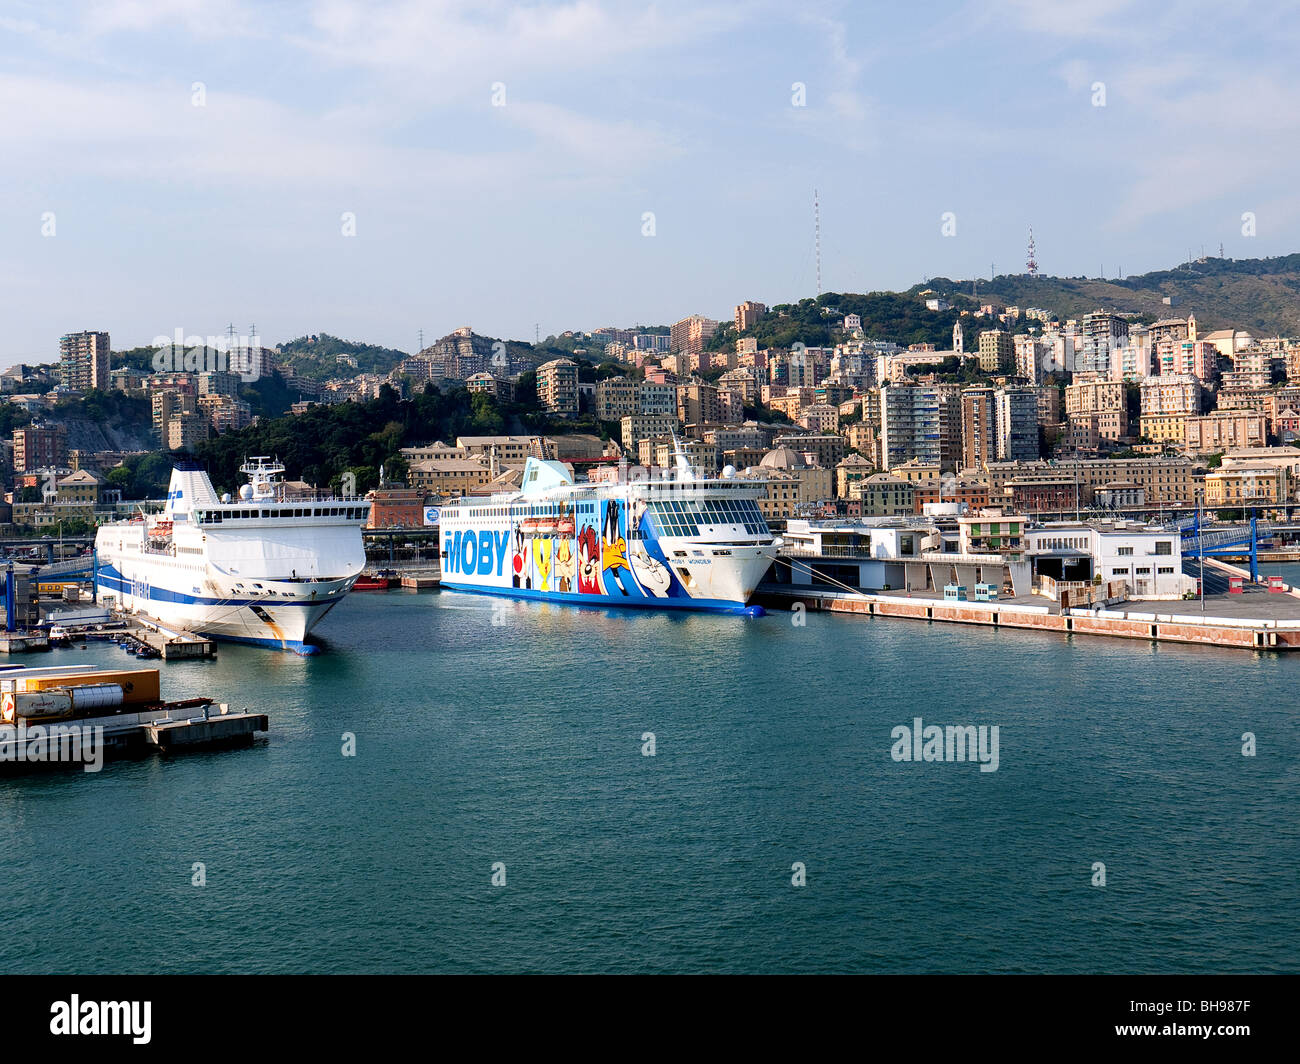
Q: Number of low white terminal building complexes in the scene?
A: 1